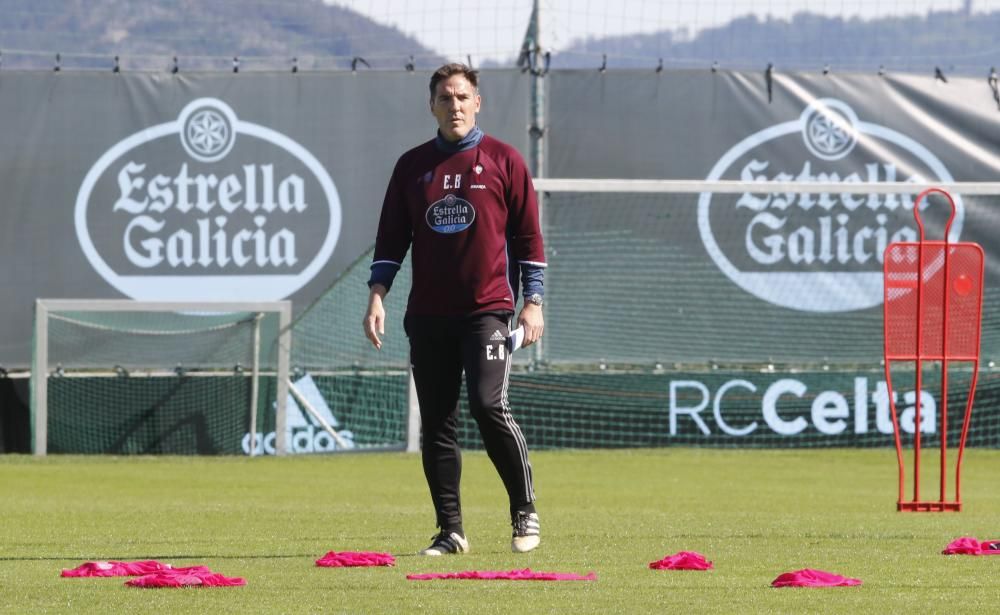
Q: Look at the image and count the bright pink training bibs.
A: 7